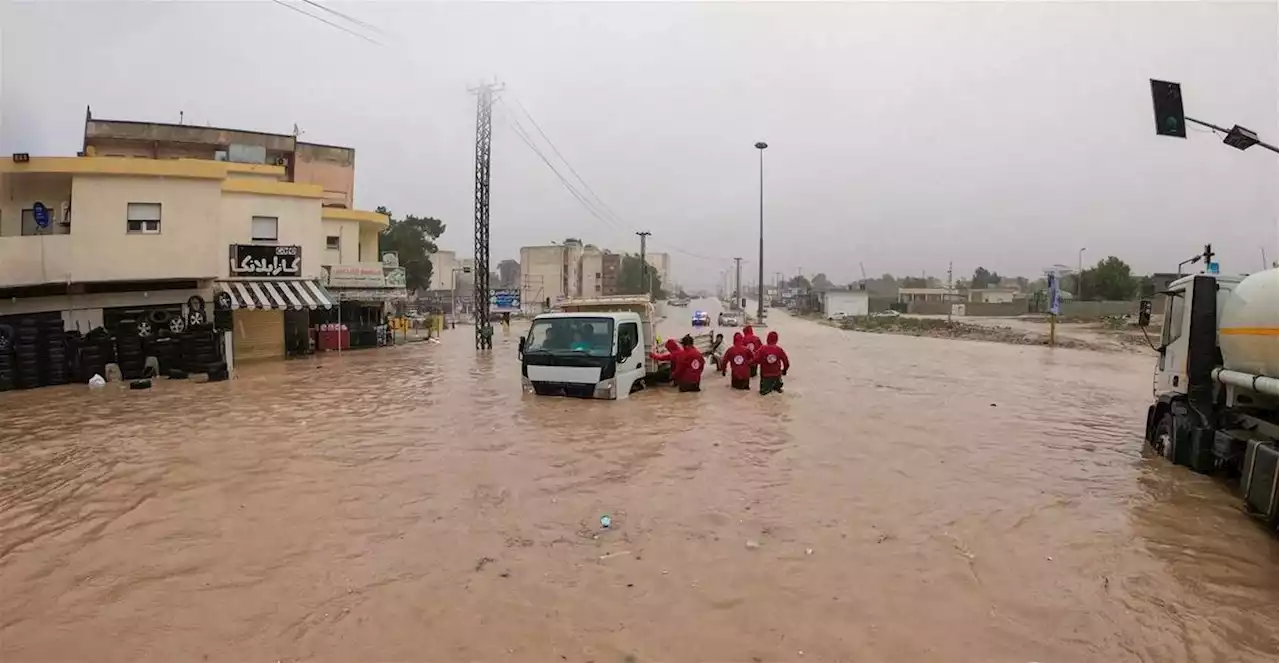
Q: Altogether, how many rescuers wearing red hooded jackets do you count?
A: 5